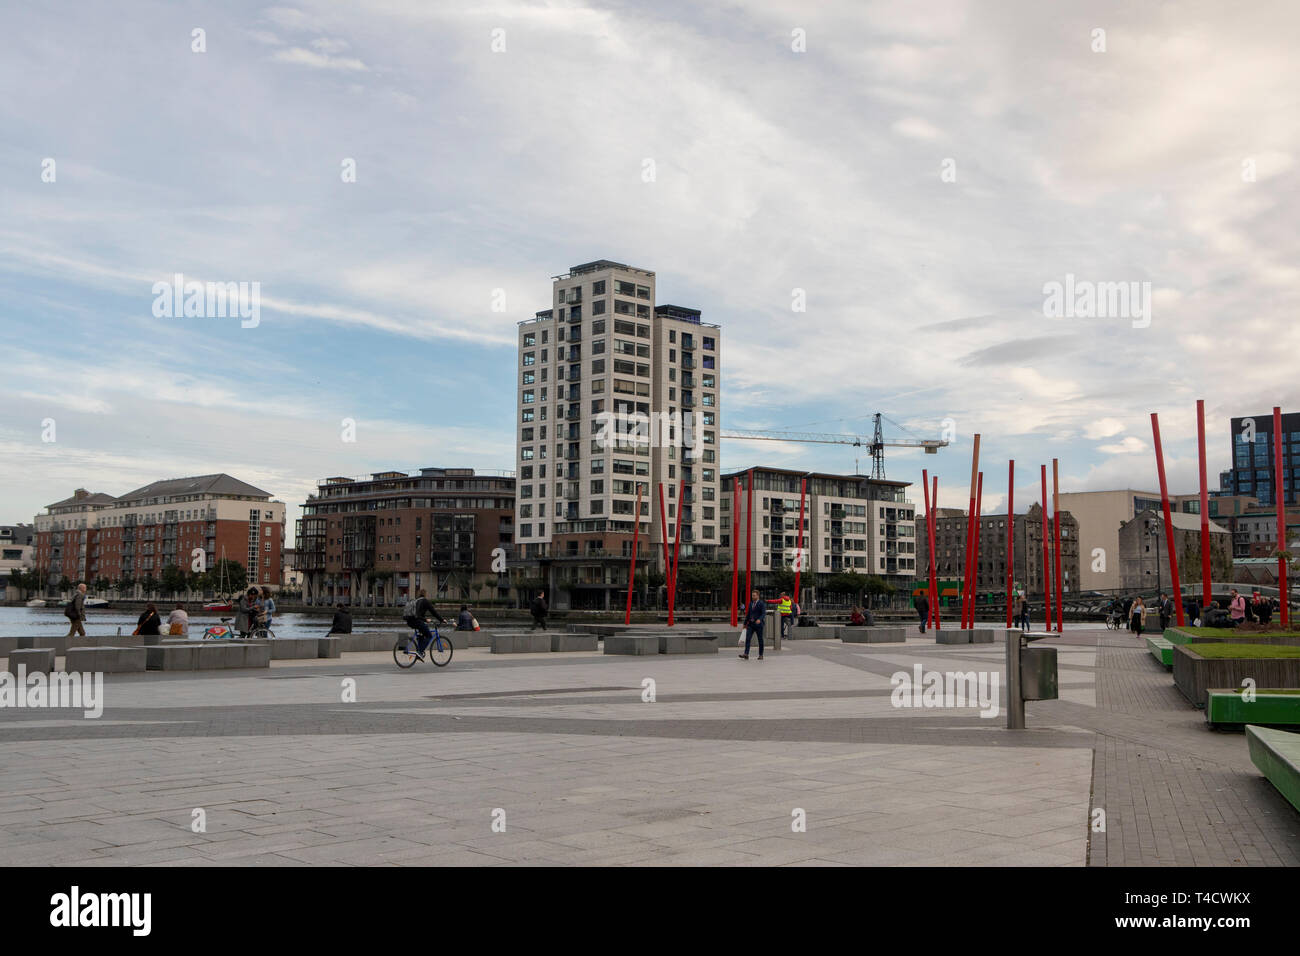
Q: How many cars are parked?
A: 0